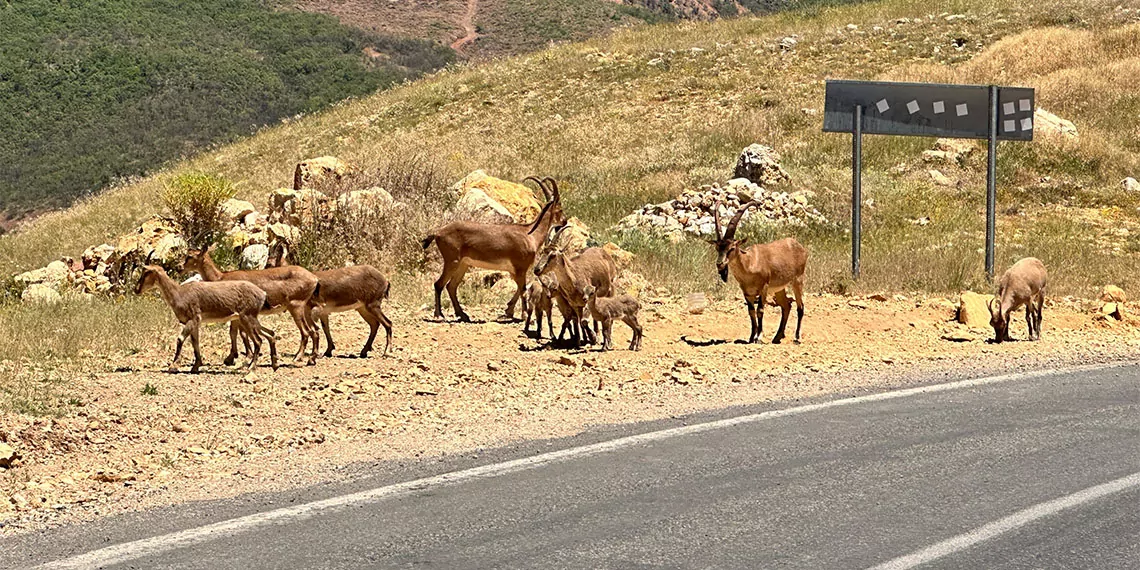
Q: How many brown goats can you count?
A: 10